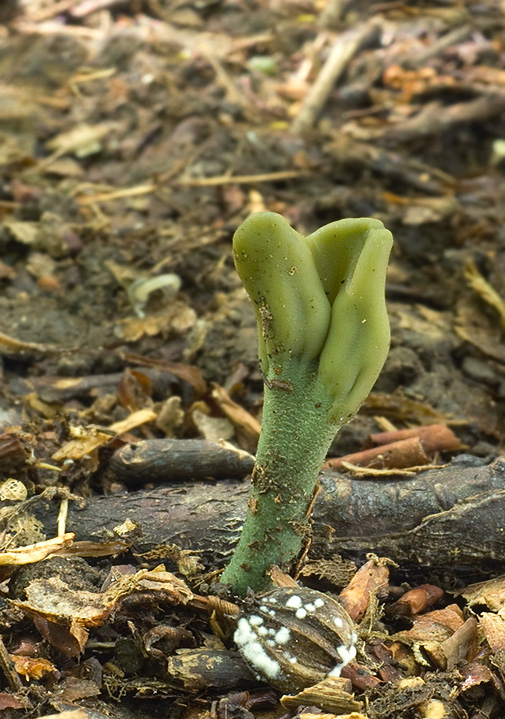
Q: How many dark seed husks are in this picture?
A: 1